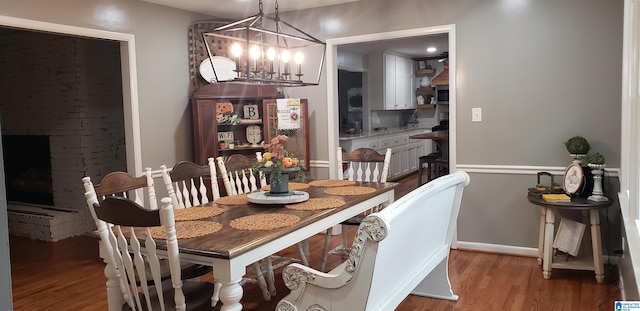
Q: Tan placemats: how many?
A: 8